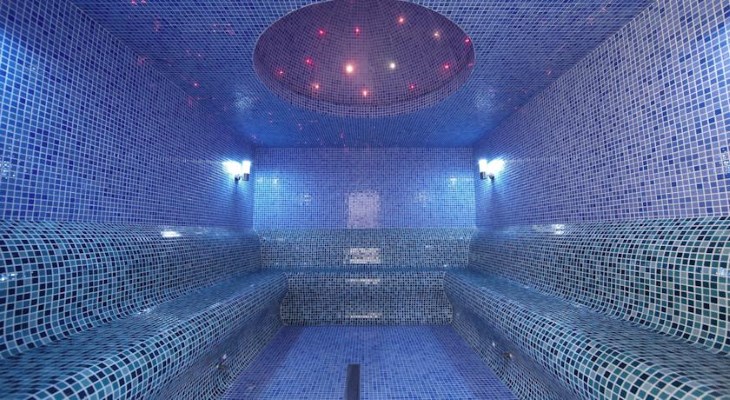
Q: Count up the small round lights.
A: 13